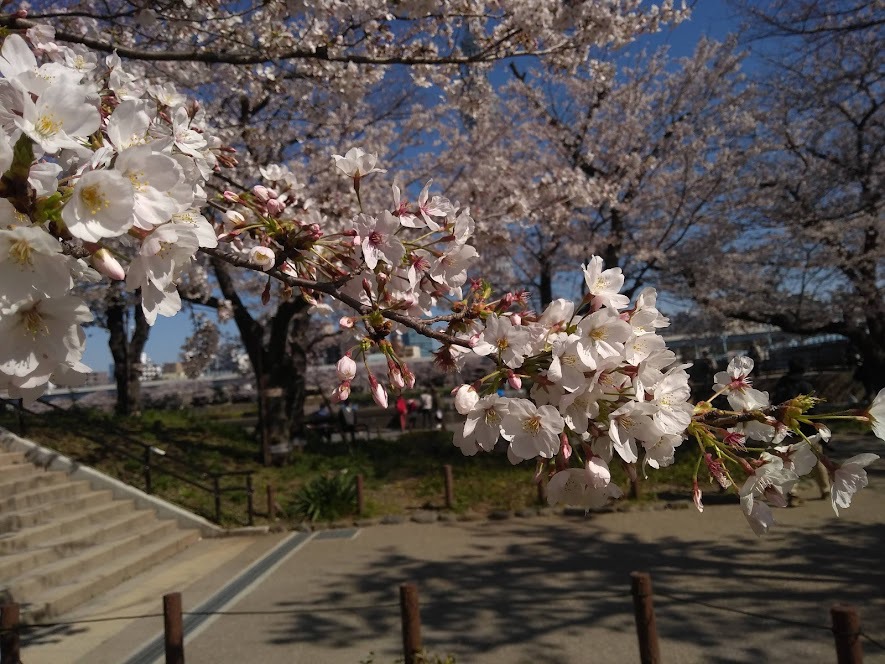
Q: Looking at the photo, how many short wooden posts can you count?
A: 10